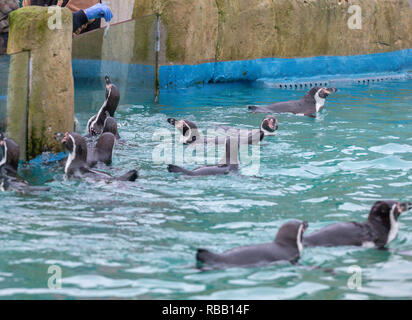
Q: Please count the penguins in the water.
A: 11